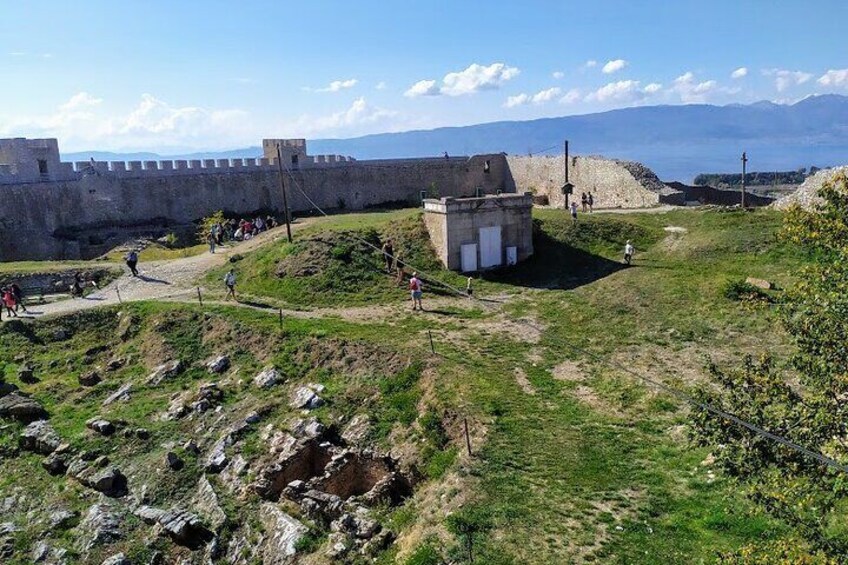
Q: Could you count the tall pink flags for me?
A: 0